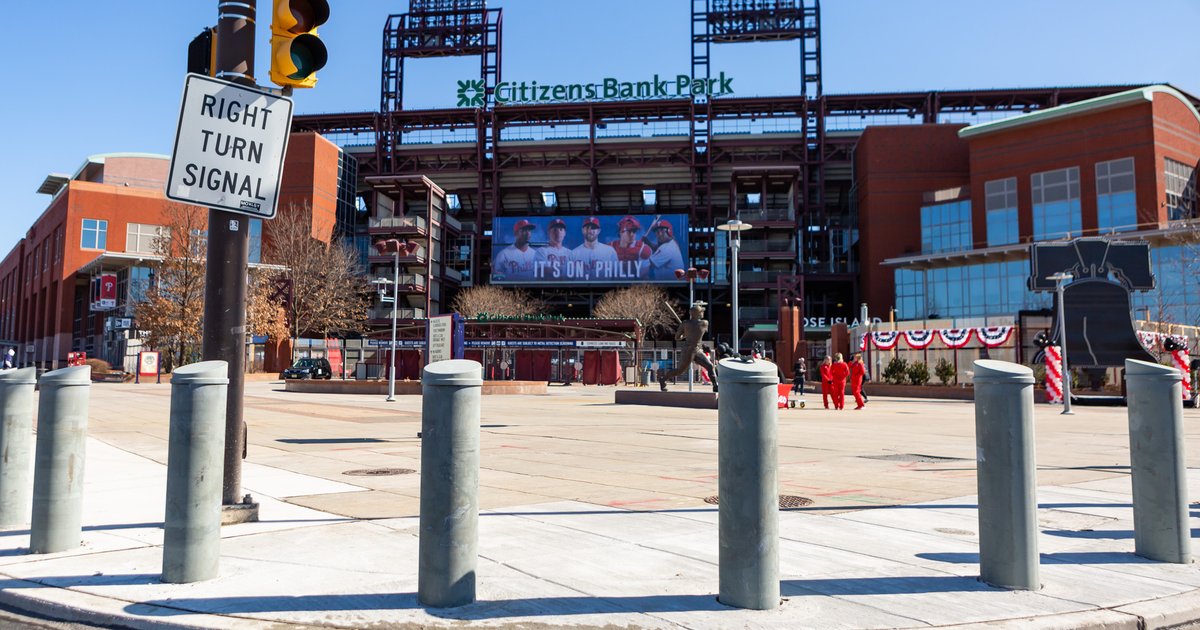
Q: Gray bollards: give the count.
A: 7